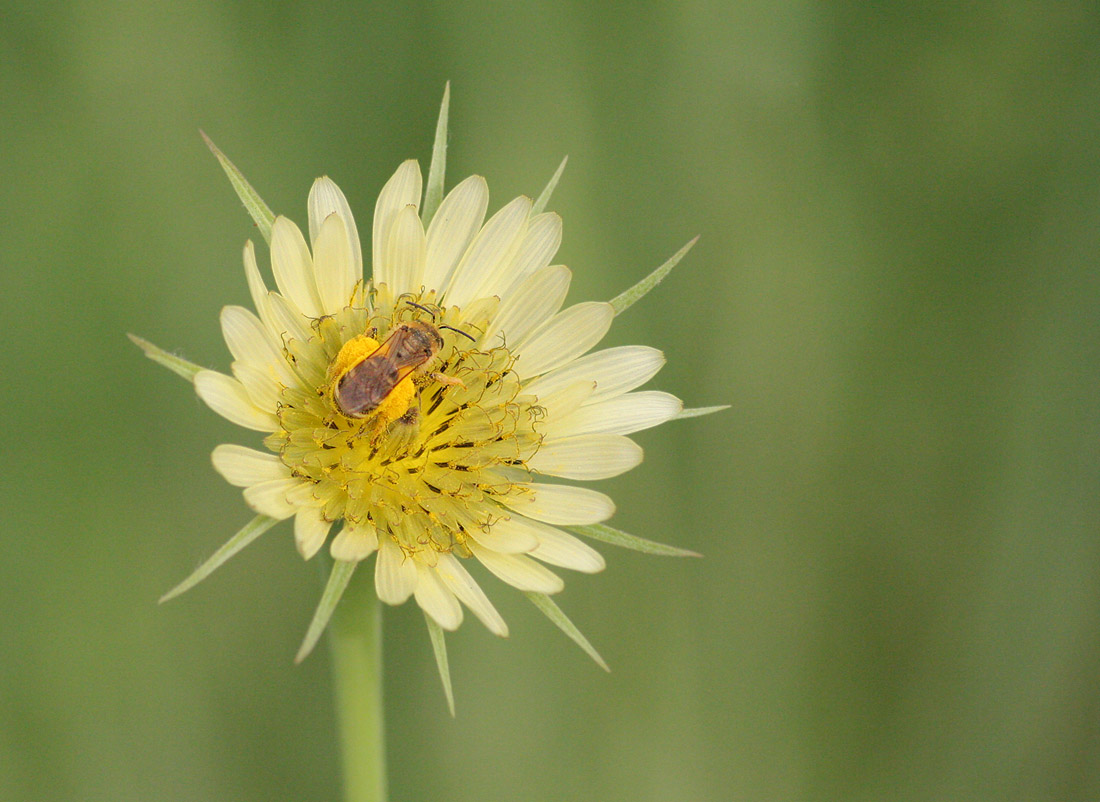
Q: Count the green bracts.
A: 11